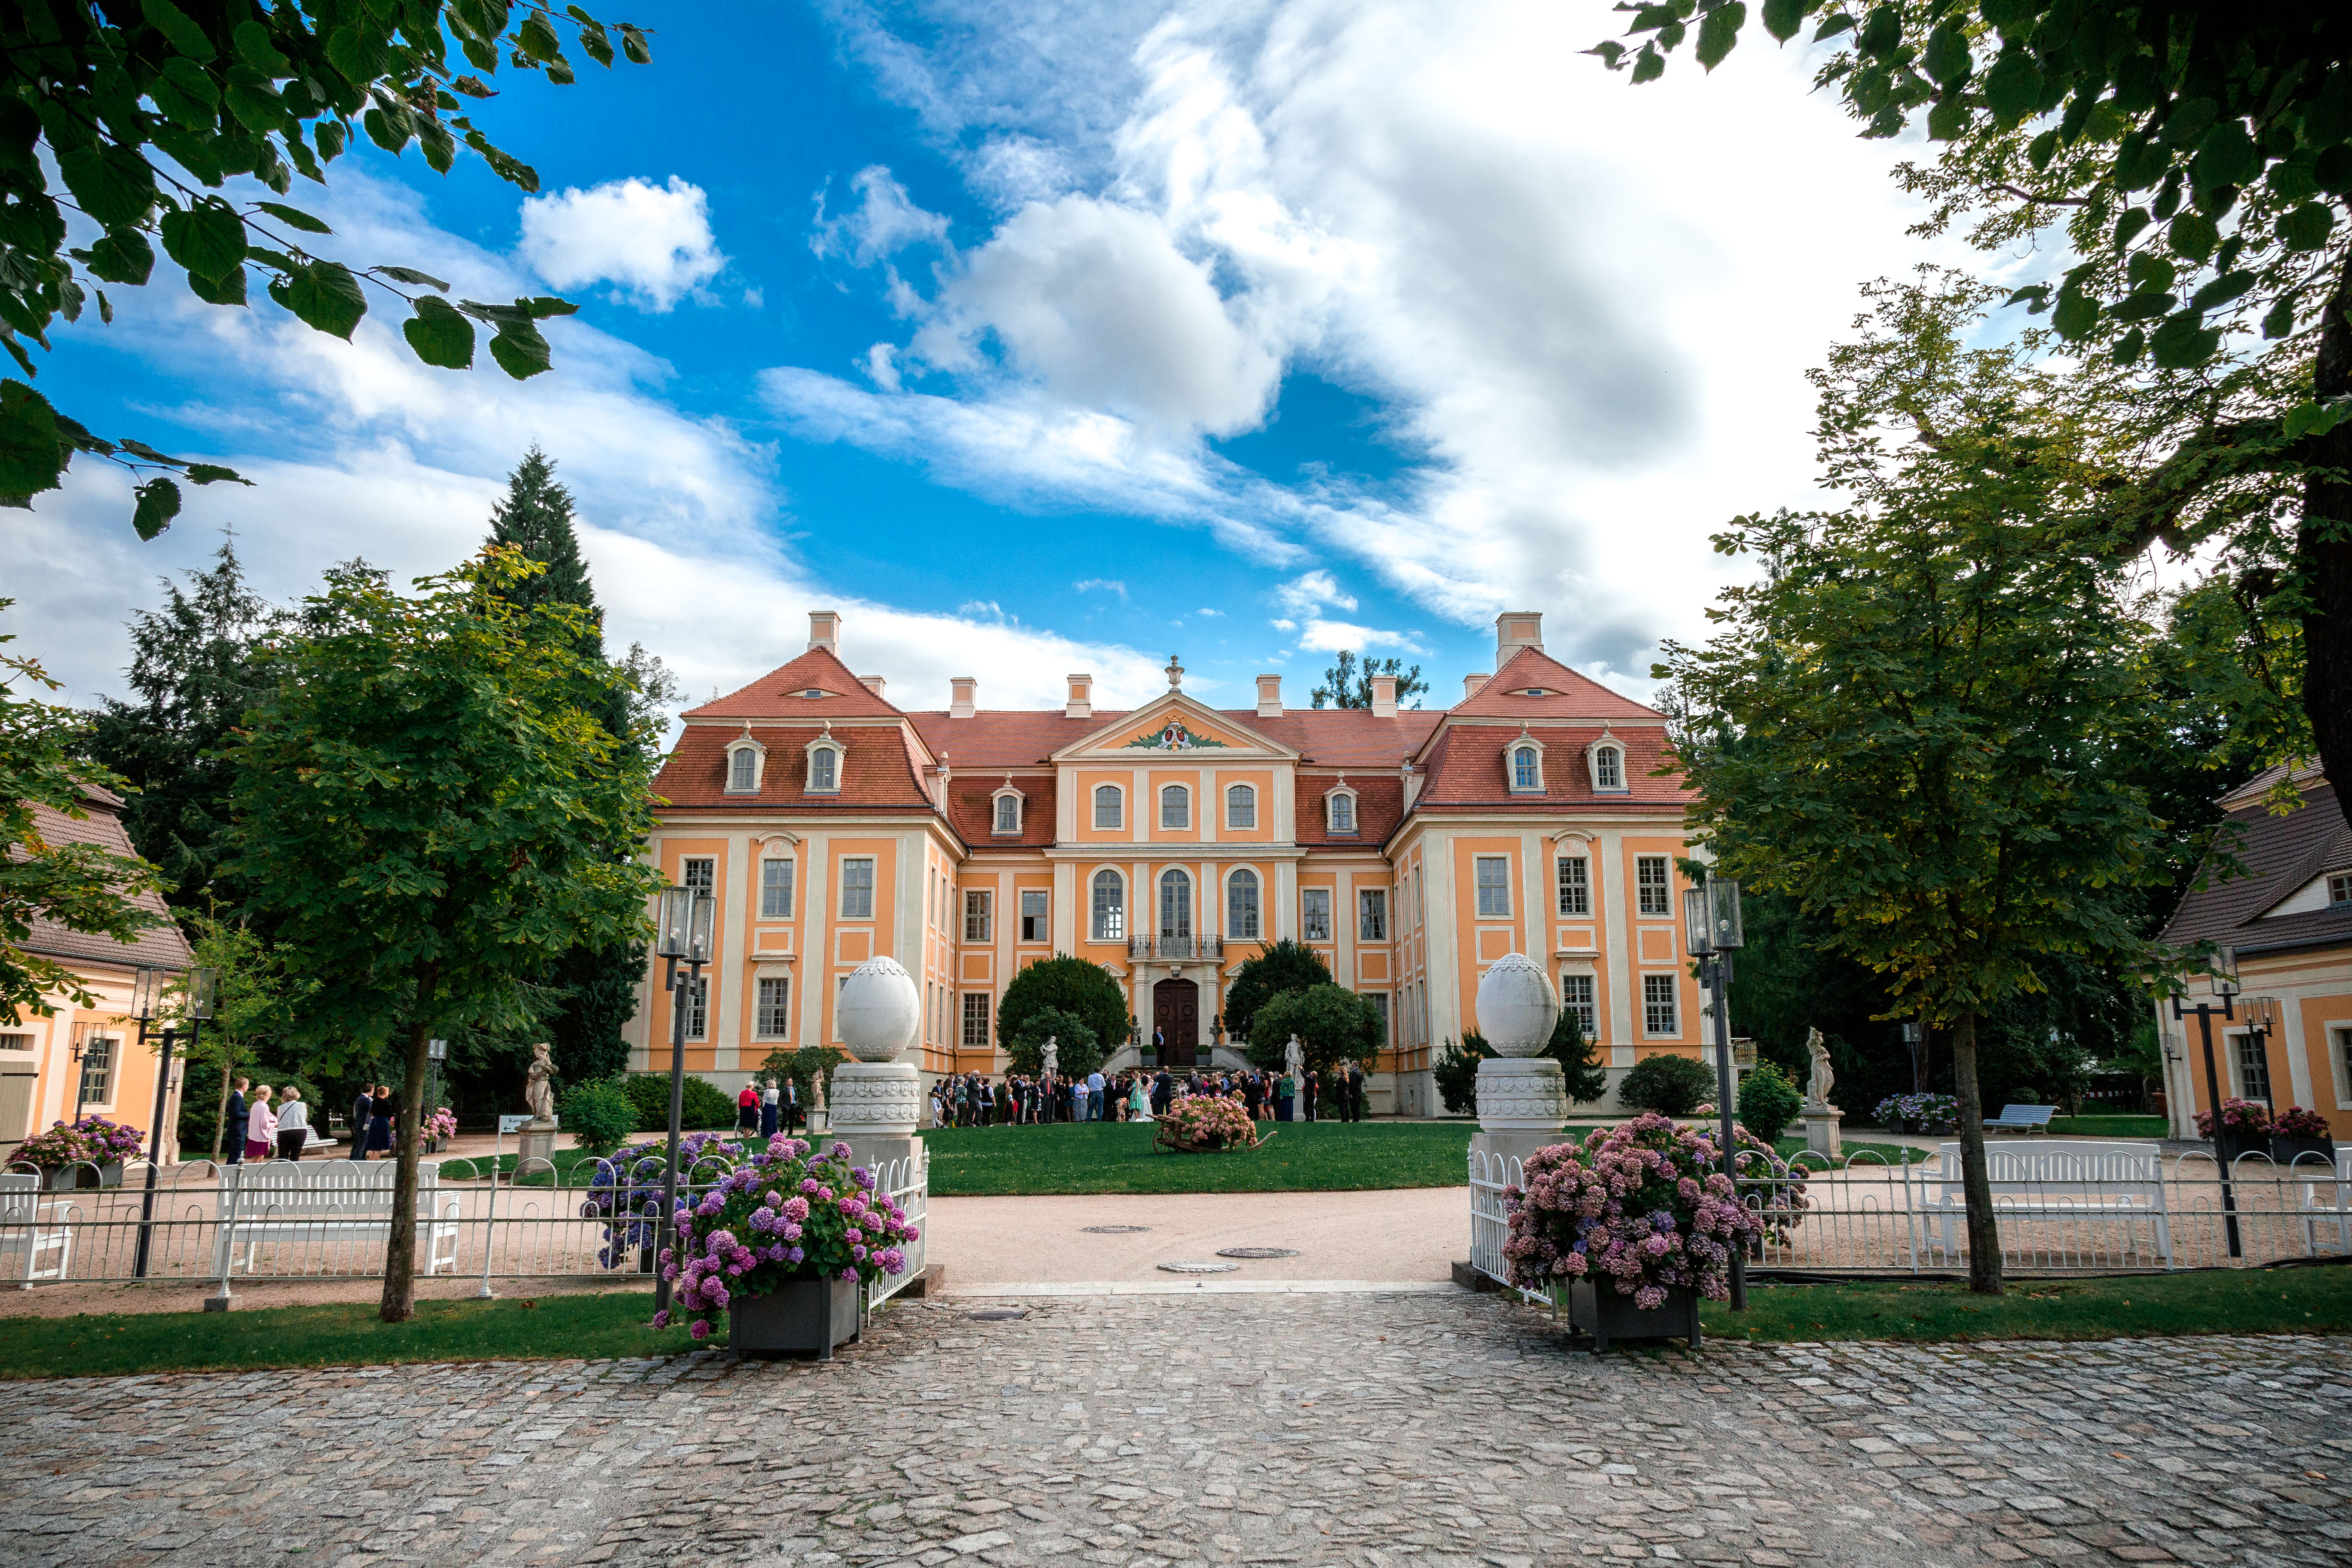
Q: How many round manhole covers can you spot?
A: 3